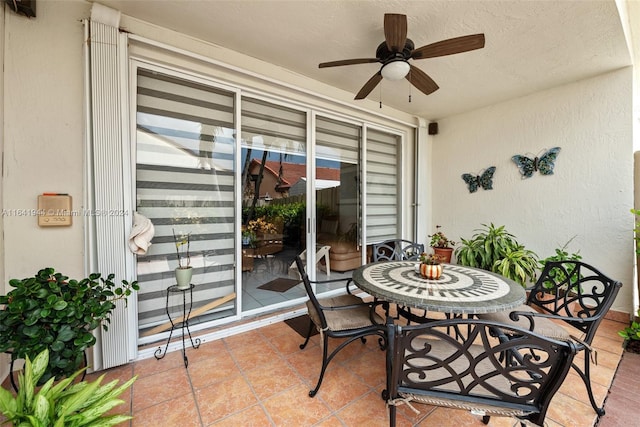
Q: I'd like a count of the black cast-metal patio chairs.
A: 4